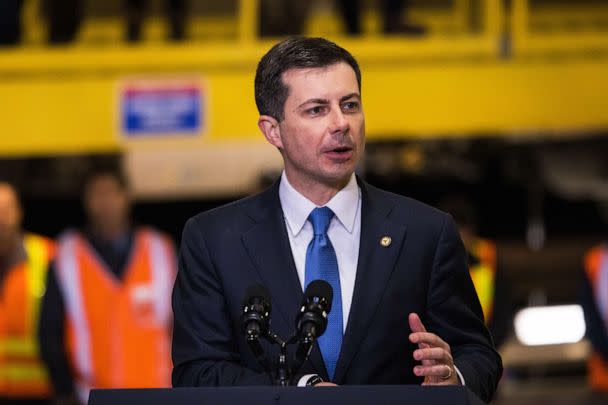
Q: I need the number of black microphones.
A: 2